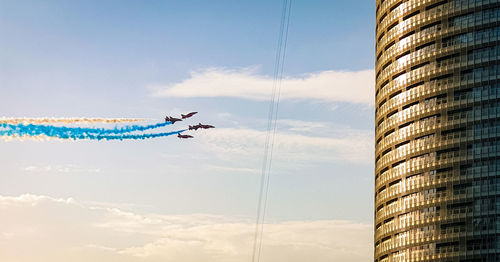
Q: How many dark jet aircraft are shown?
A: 5